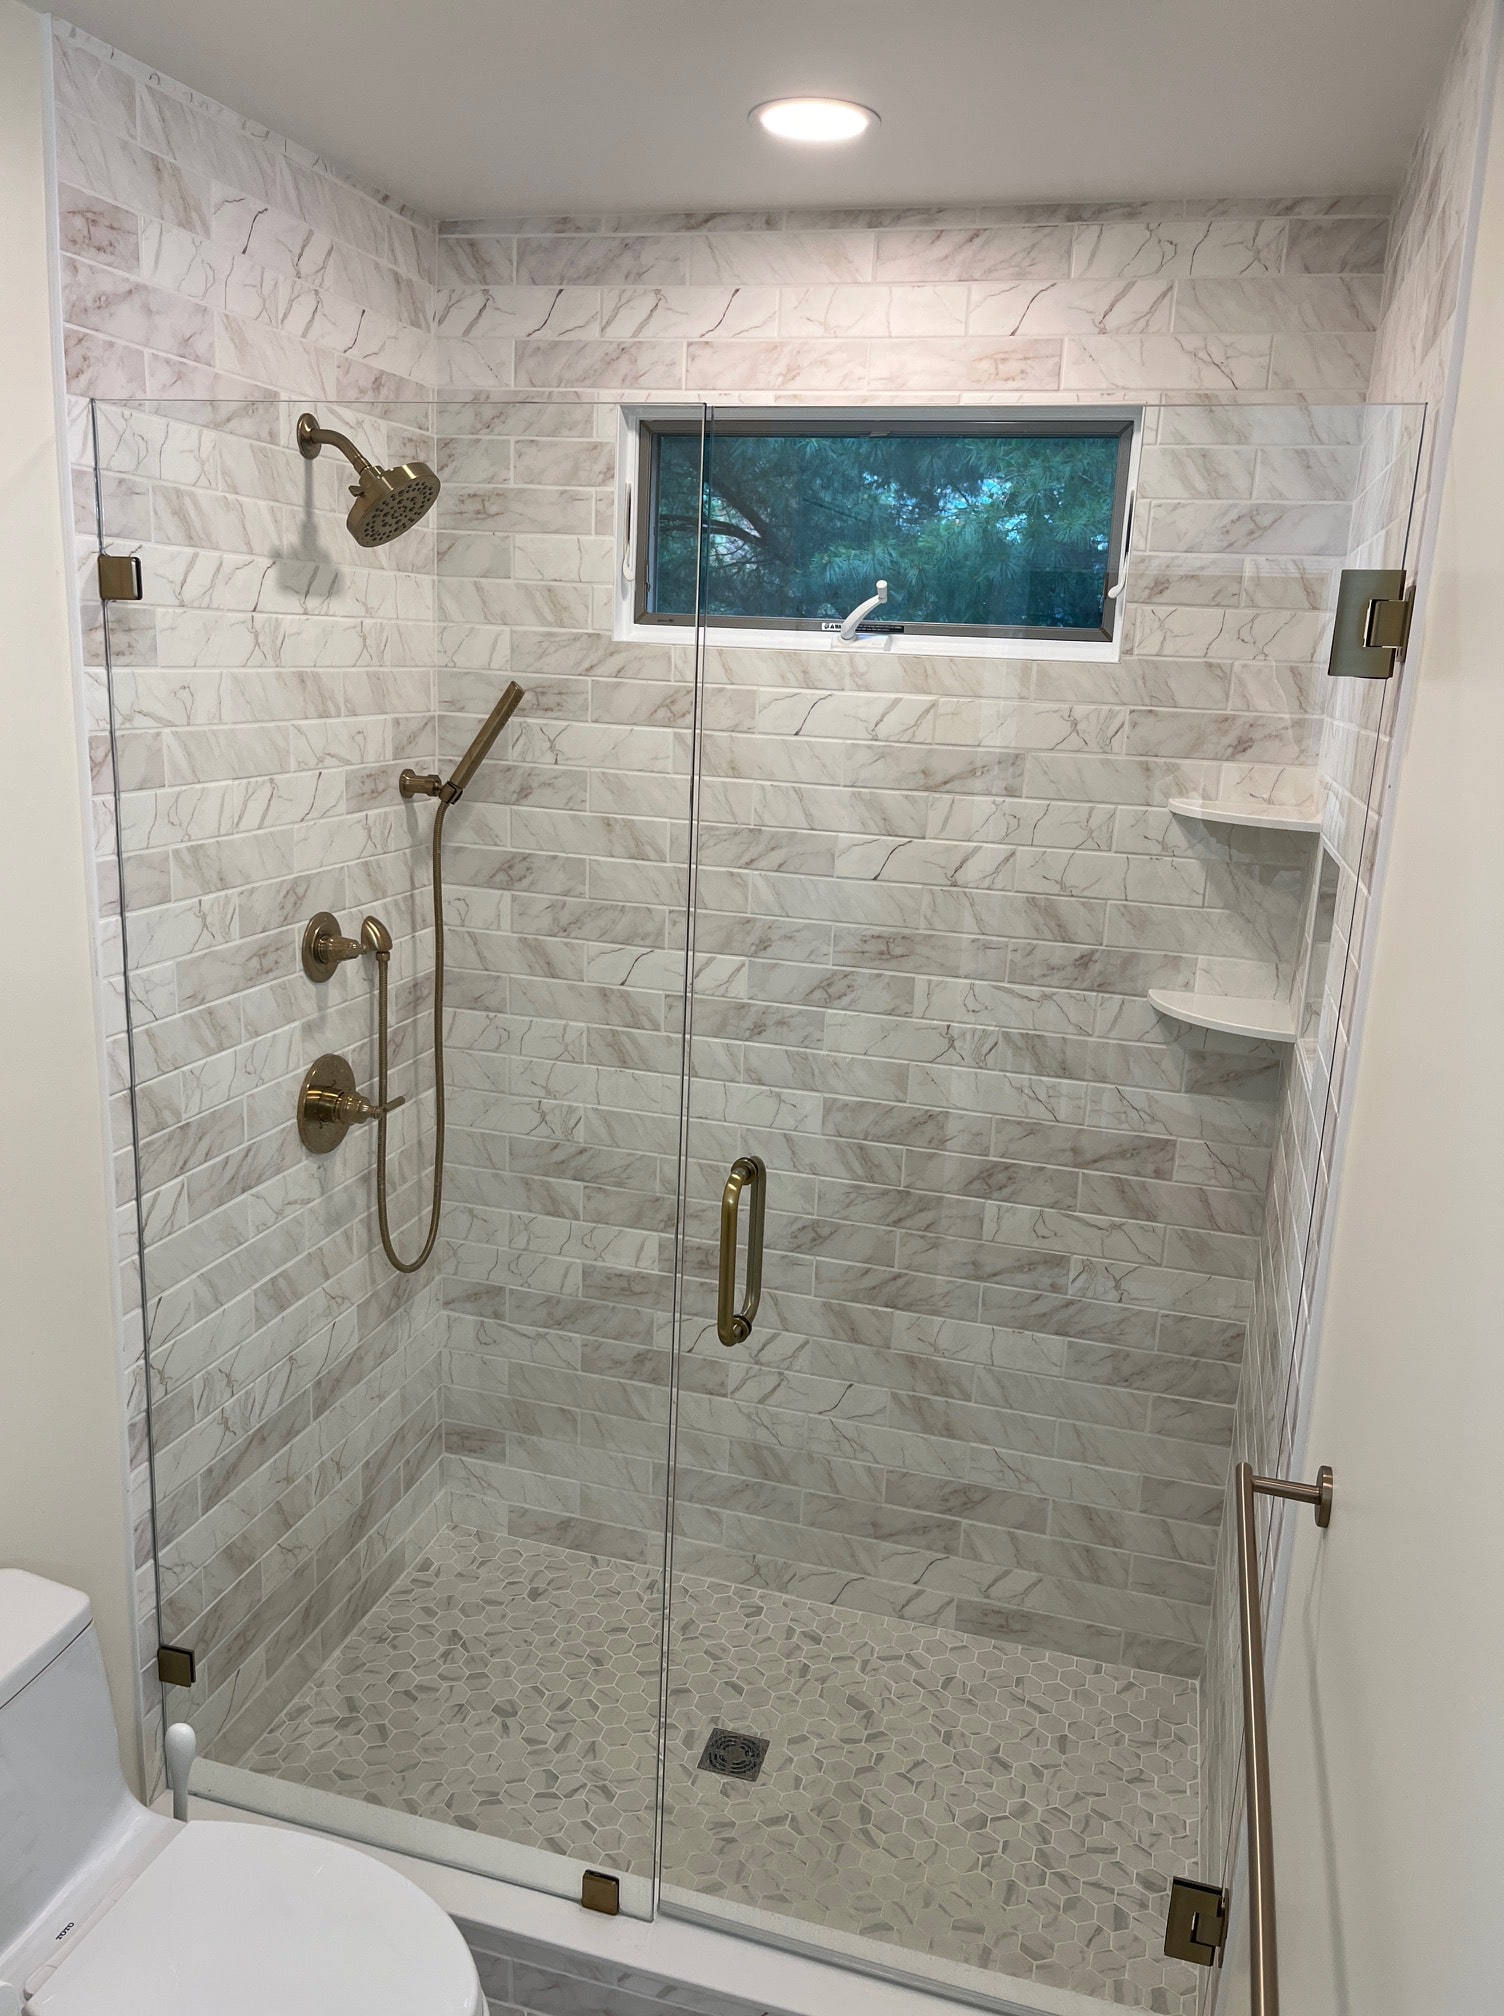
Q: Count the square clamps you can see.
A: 3